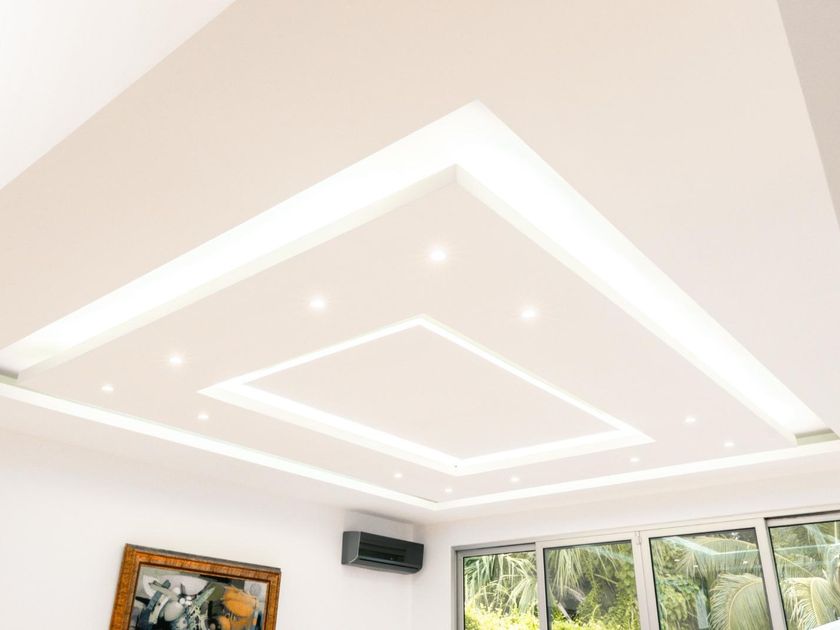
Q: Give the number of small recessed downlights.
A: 12